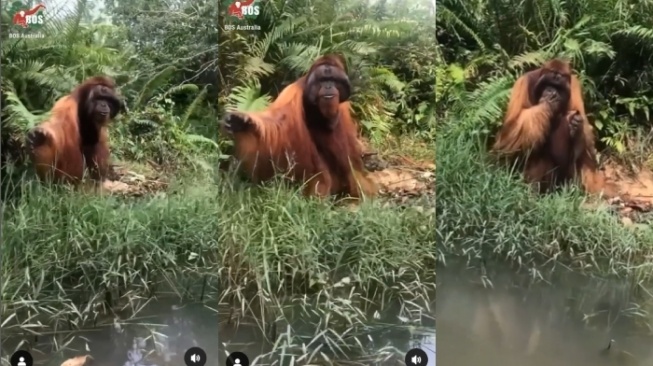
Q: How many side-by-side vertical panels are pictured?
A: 3